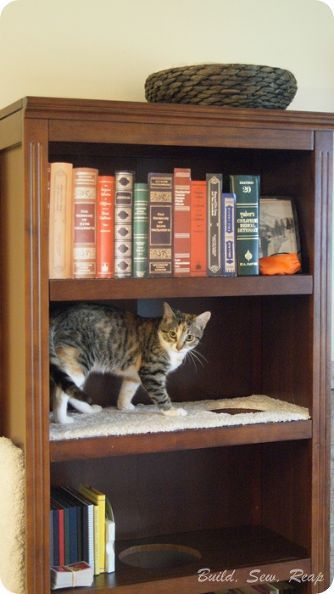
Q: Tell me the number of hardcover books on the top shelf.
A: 11